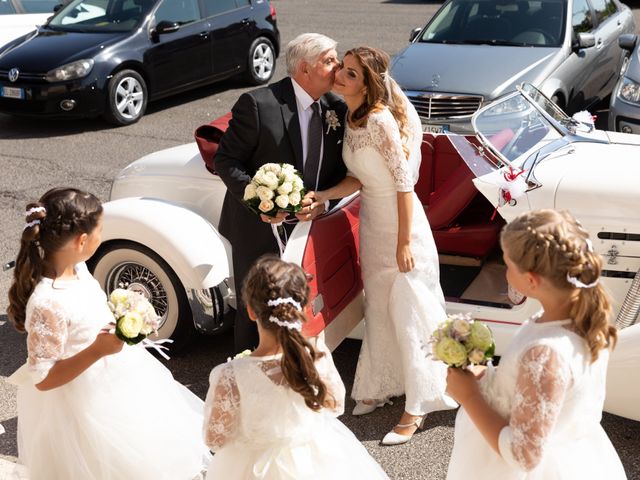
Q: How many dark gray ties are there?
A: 1